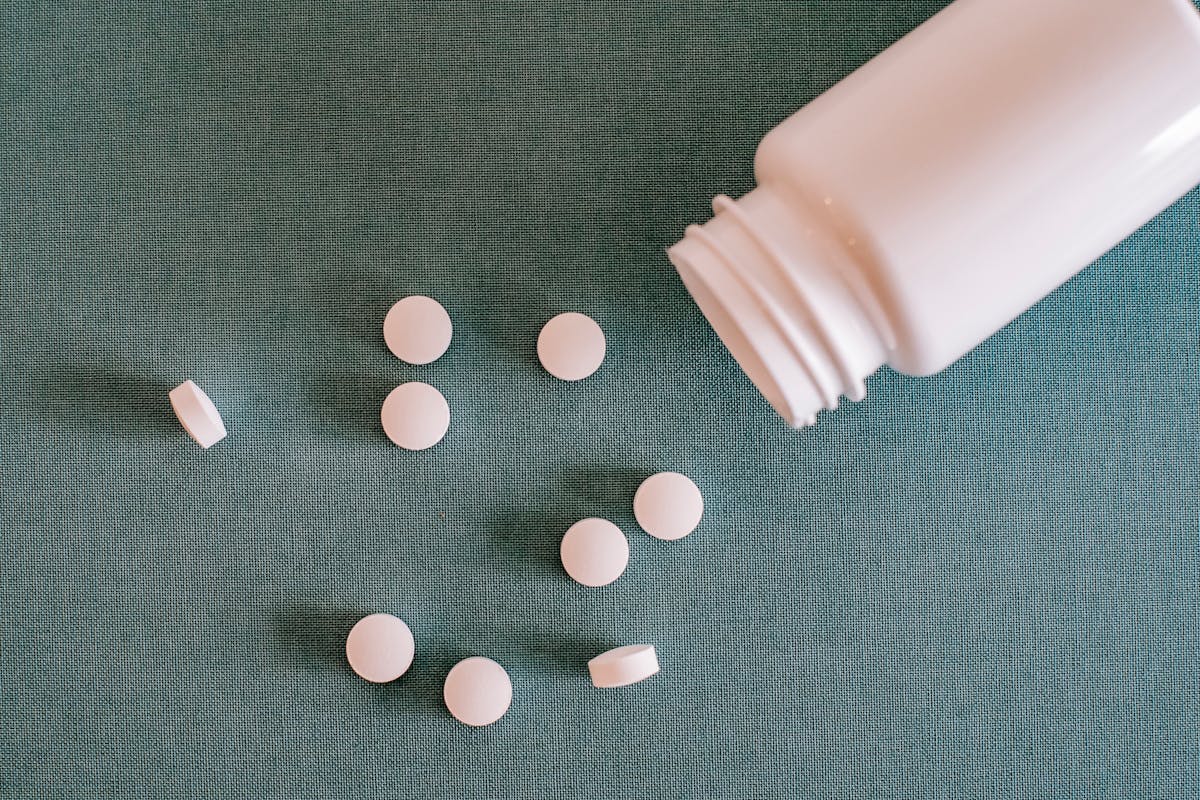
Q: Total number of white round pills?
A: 9